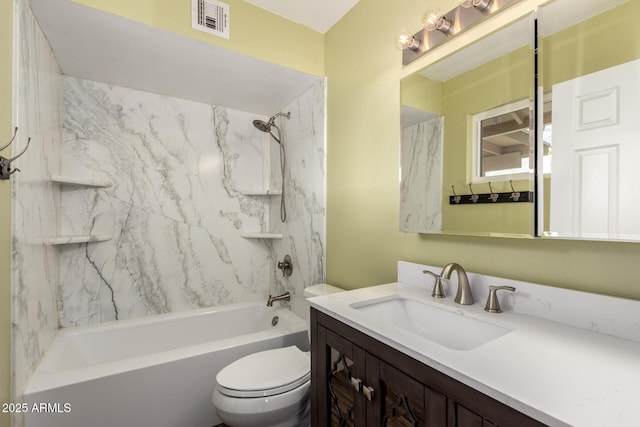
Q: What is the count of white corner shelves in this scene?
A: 4